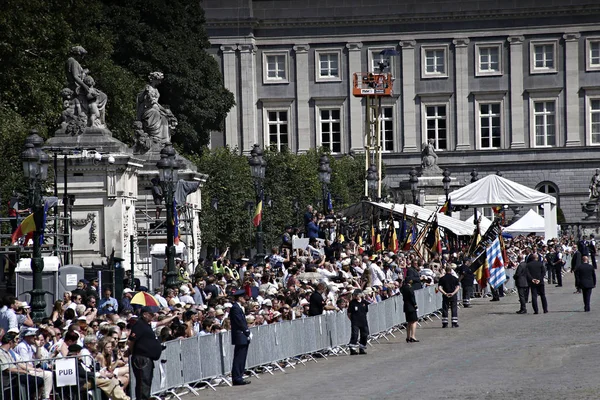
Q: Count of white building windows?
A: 14